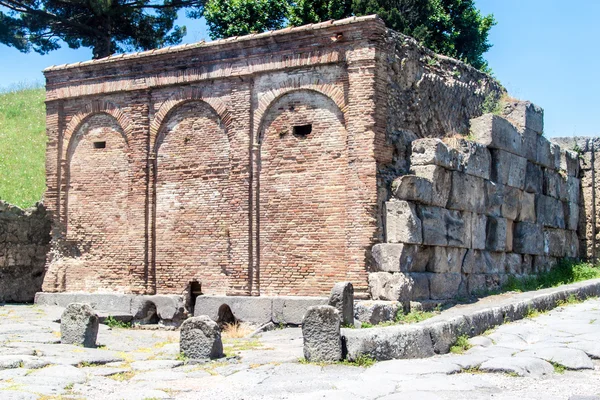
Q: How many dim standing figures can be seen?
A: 0